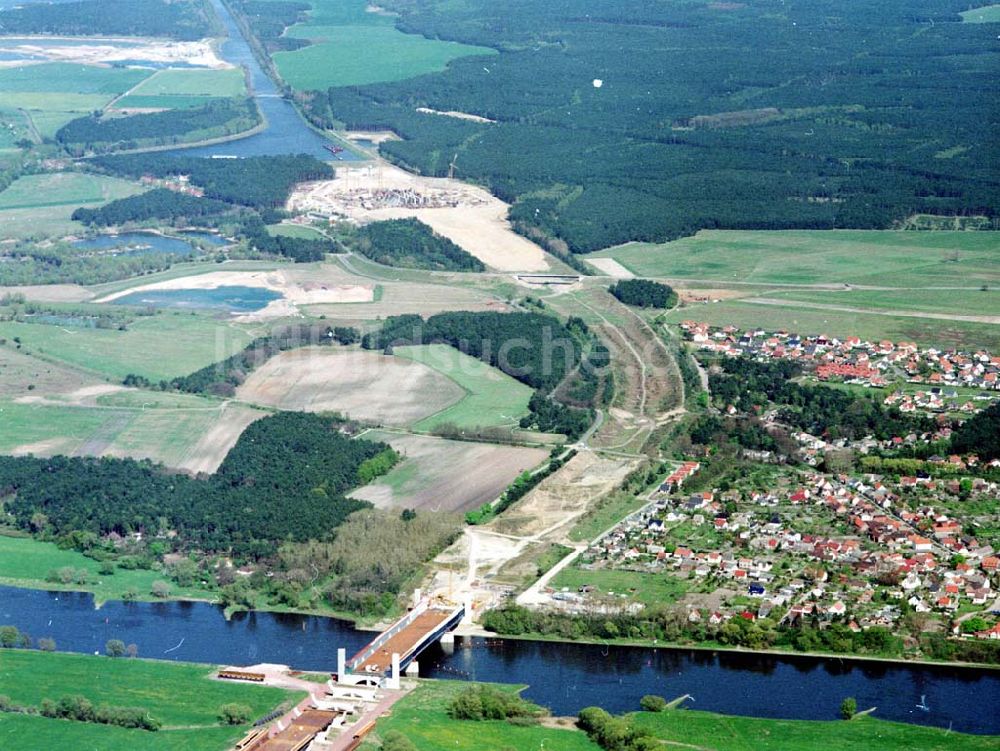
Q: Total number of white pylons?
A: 4